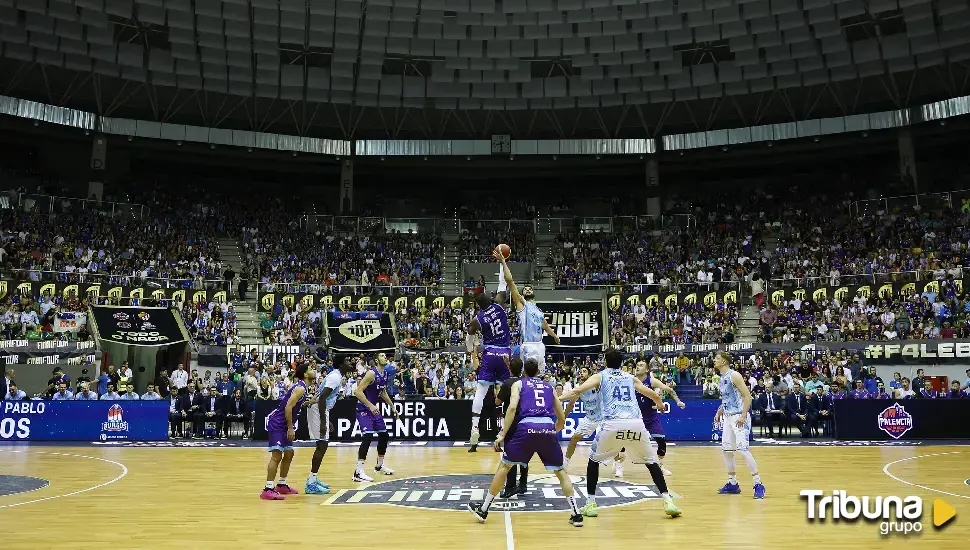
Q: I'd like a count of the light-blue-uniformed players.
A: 5